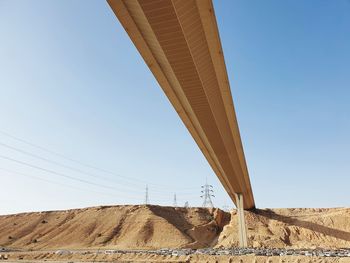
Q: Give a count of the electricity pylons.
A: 3